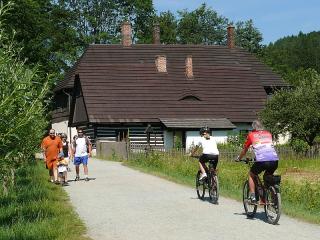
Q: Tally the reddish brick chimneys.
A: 5